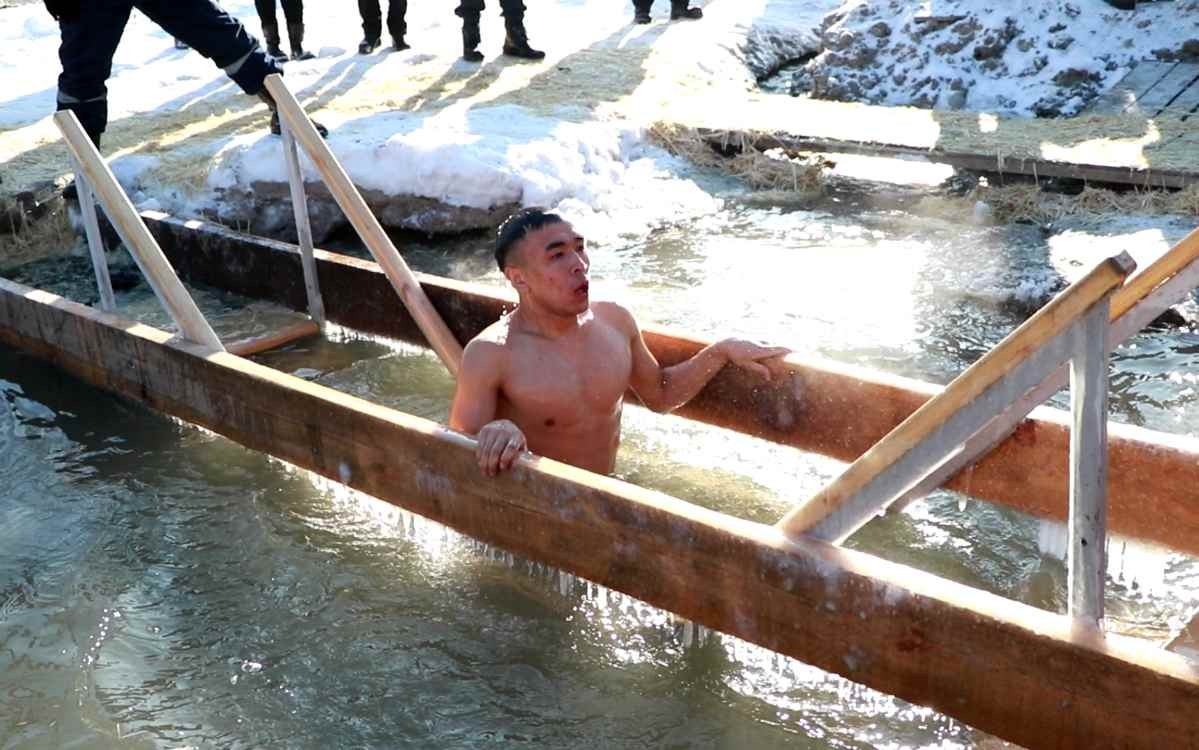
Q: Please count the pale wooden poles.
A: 7